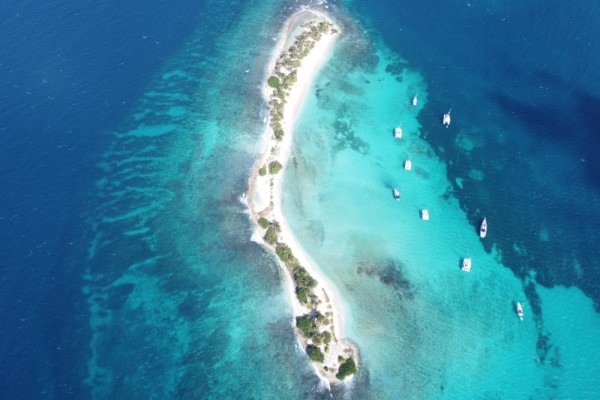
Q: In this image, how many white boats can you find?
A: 9